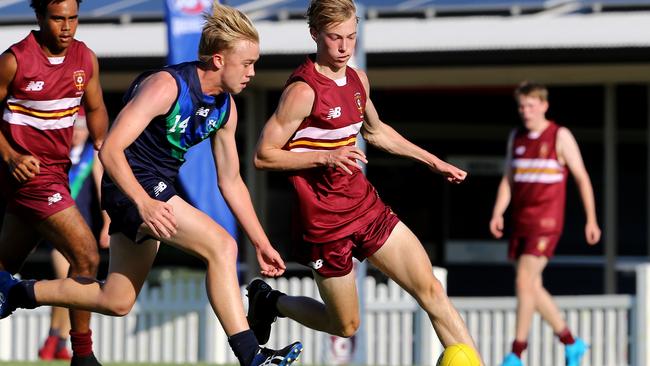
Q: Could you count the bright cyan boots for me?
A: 2